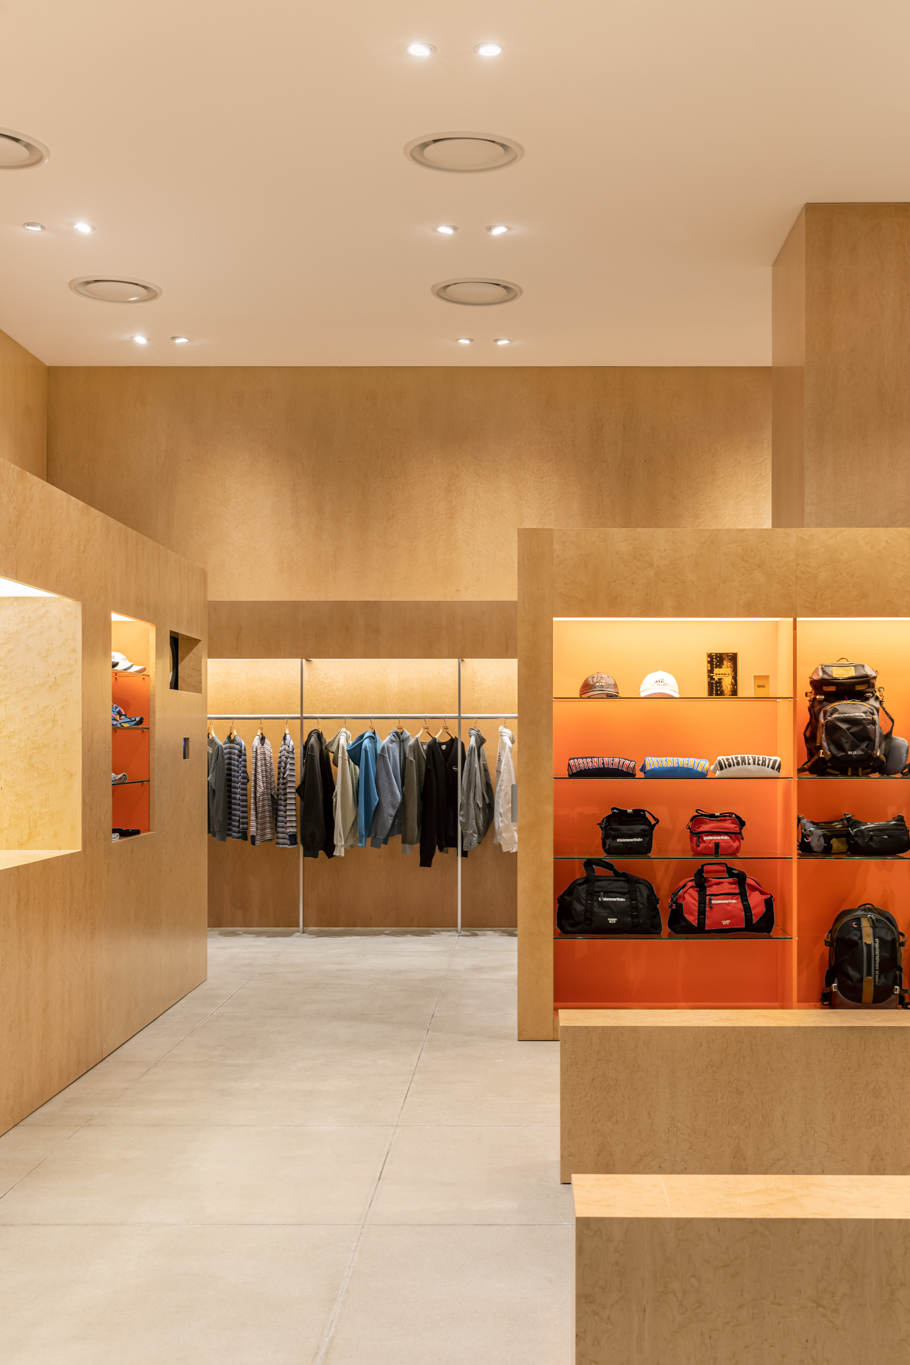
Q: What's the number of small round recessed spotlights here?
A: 10